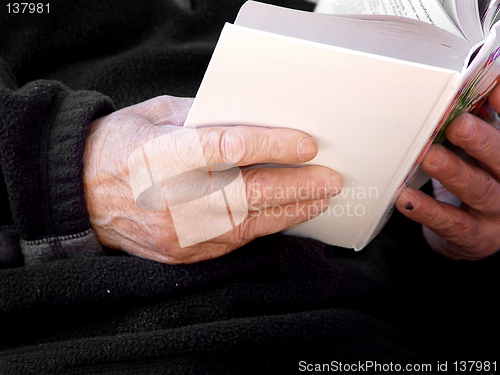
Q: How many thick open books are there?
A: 1